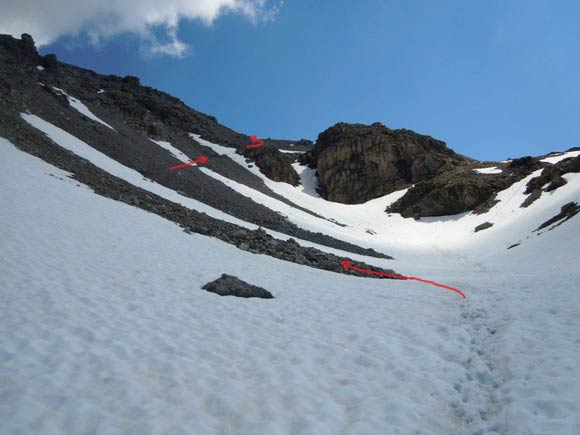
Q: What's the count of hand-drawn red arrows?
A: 3